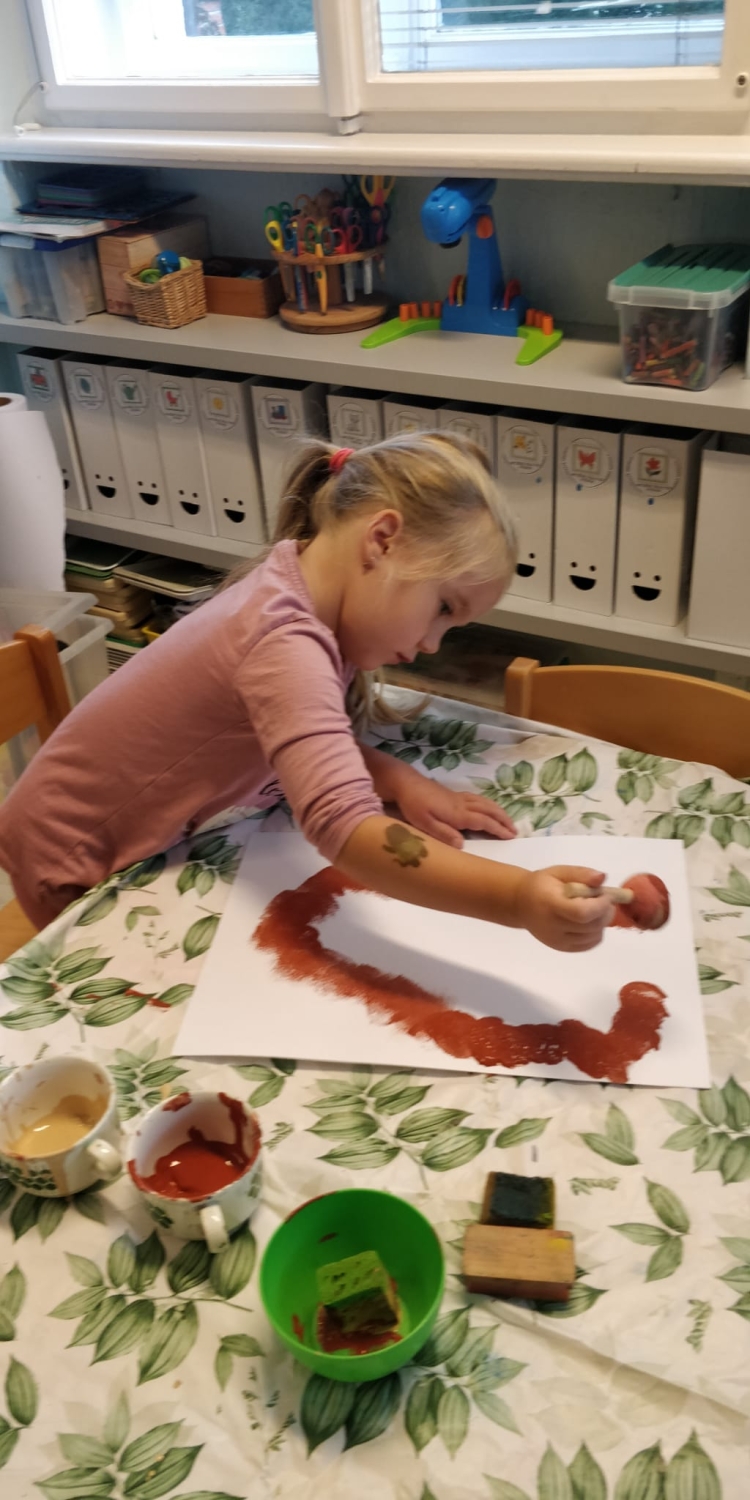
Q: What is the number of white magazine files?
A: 13